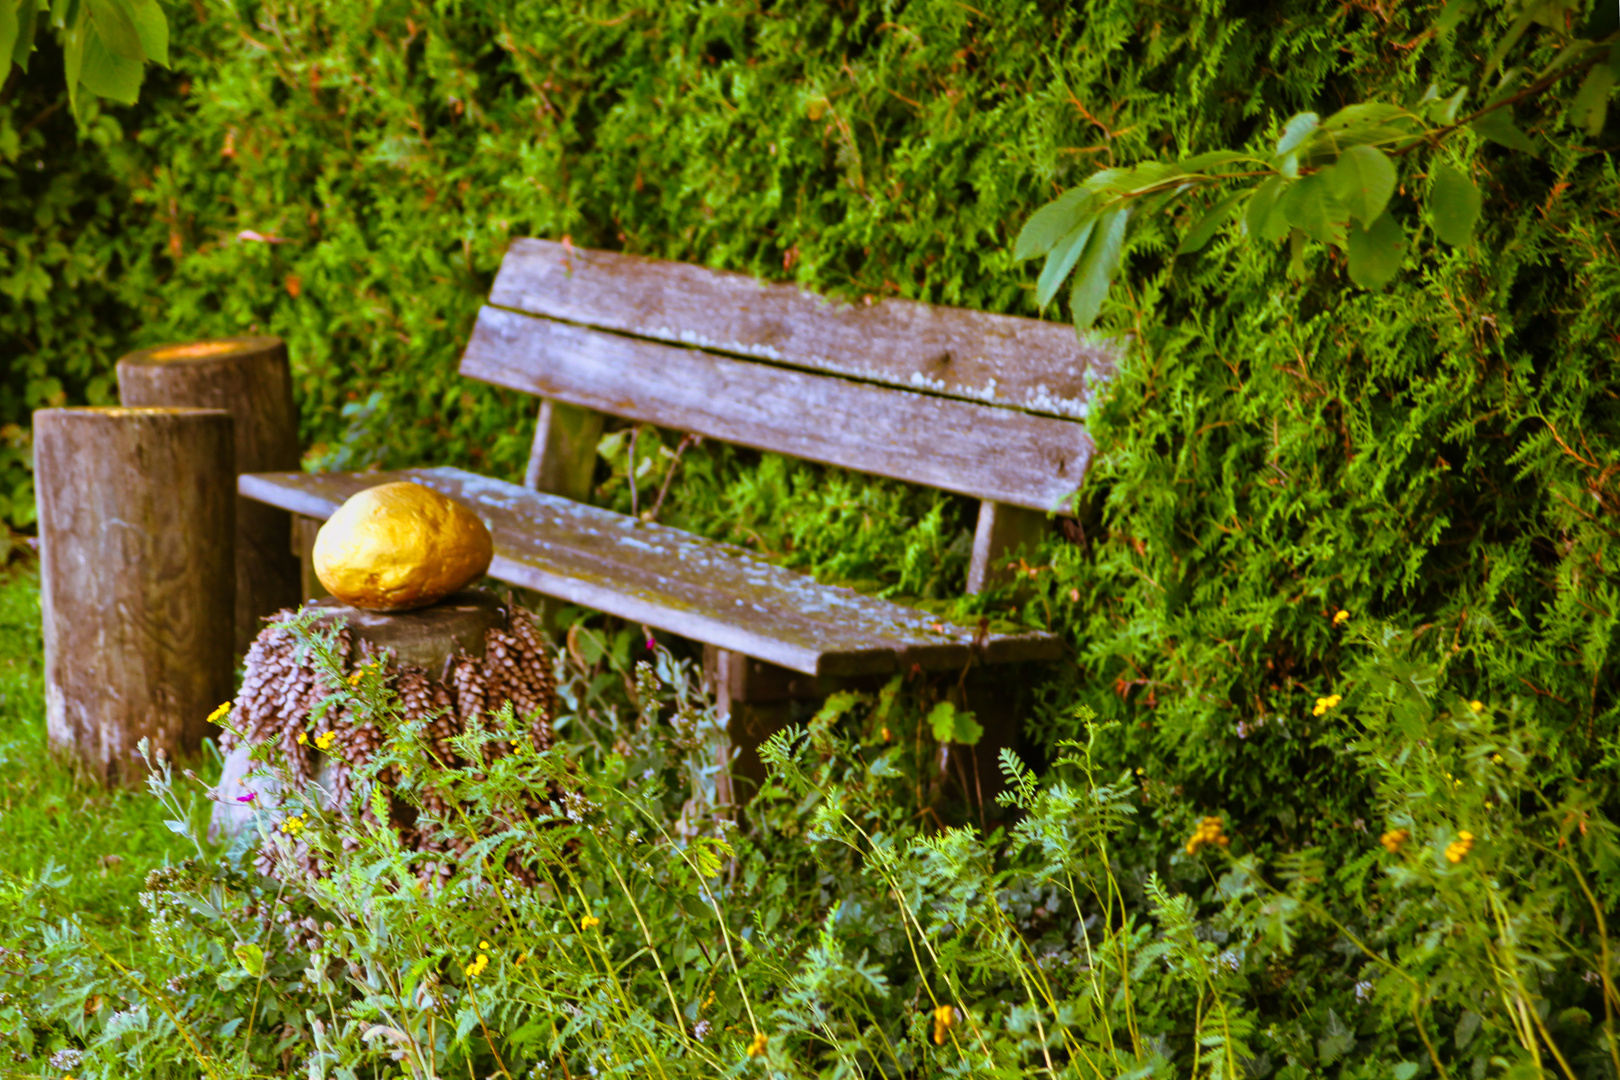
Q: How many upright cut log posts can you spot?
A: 2